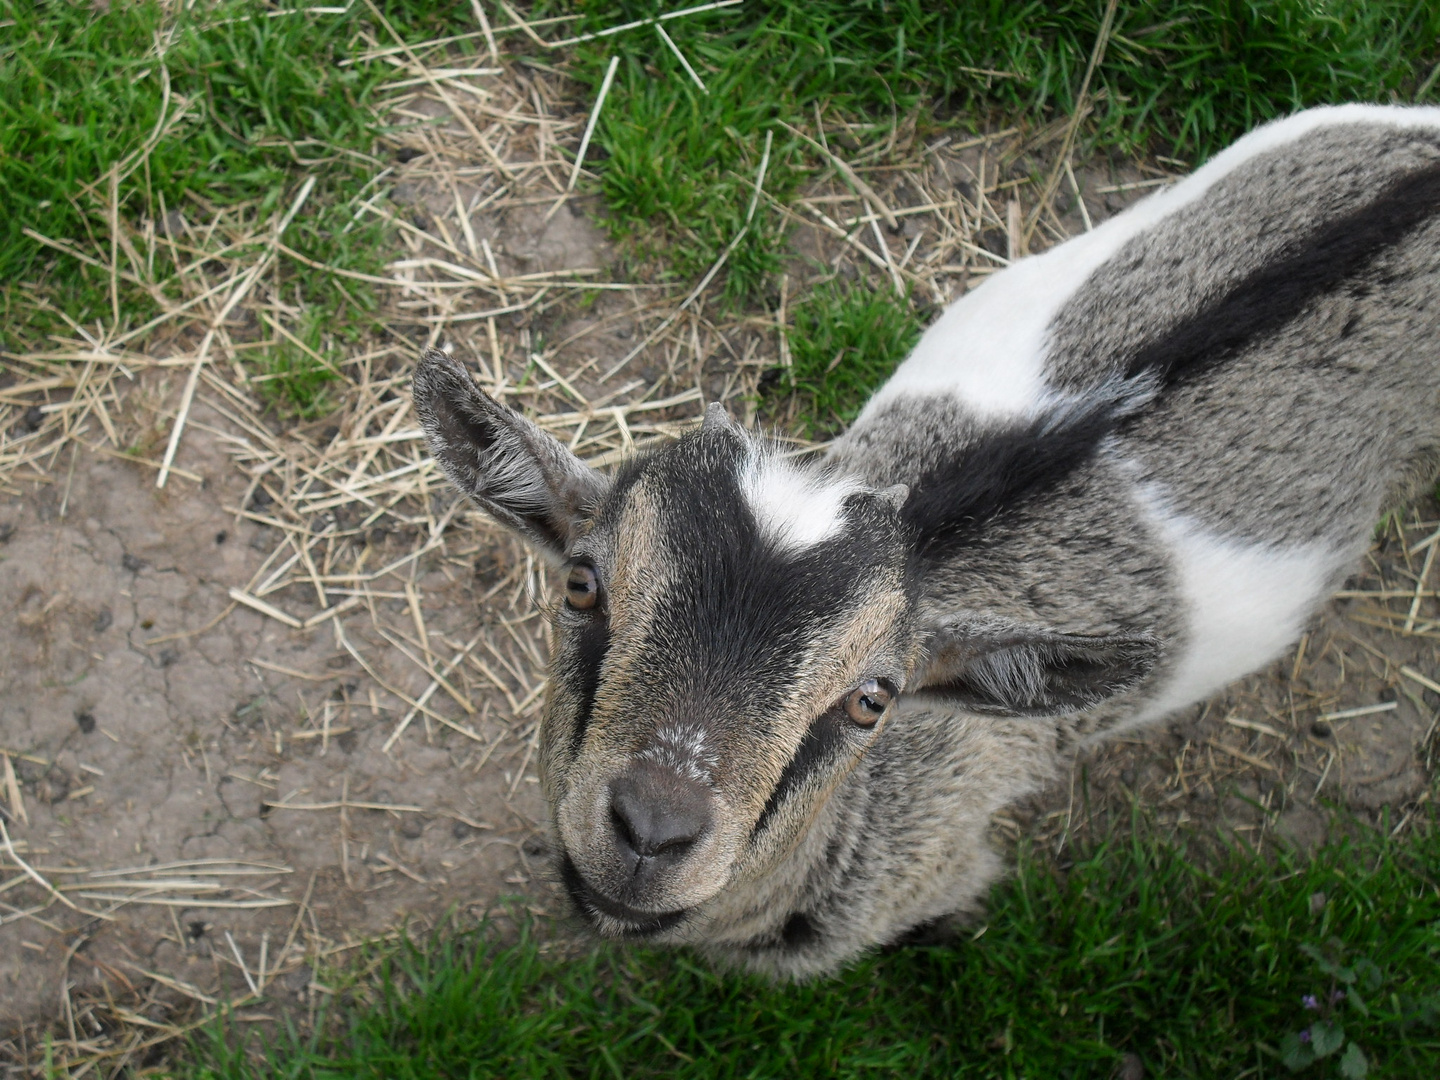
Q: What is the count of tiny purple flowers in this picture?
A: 3